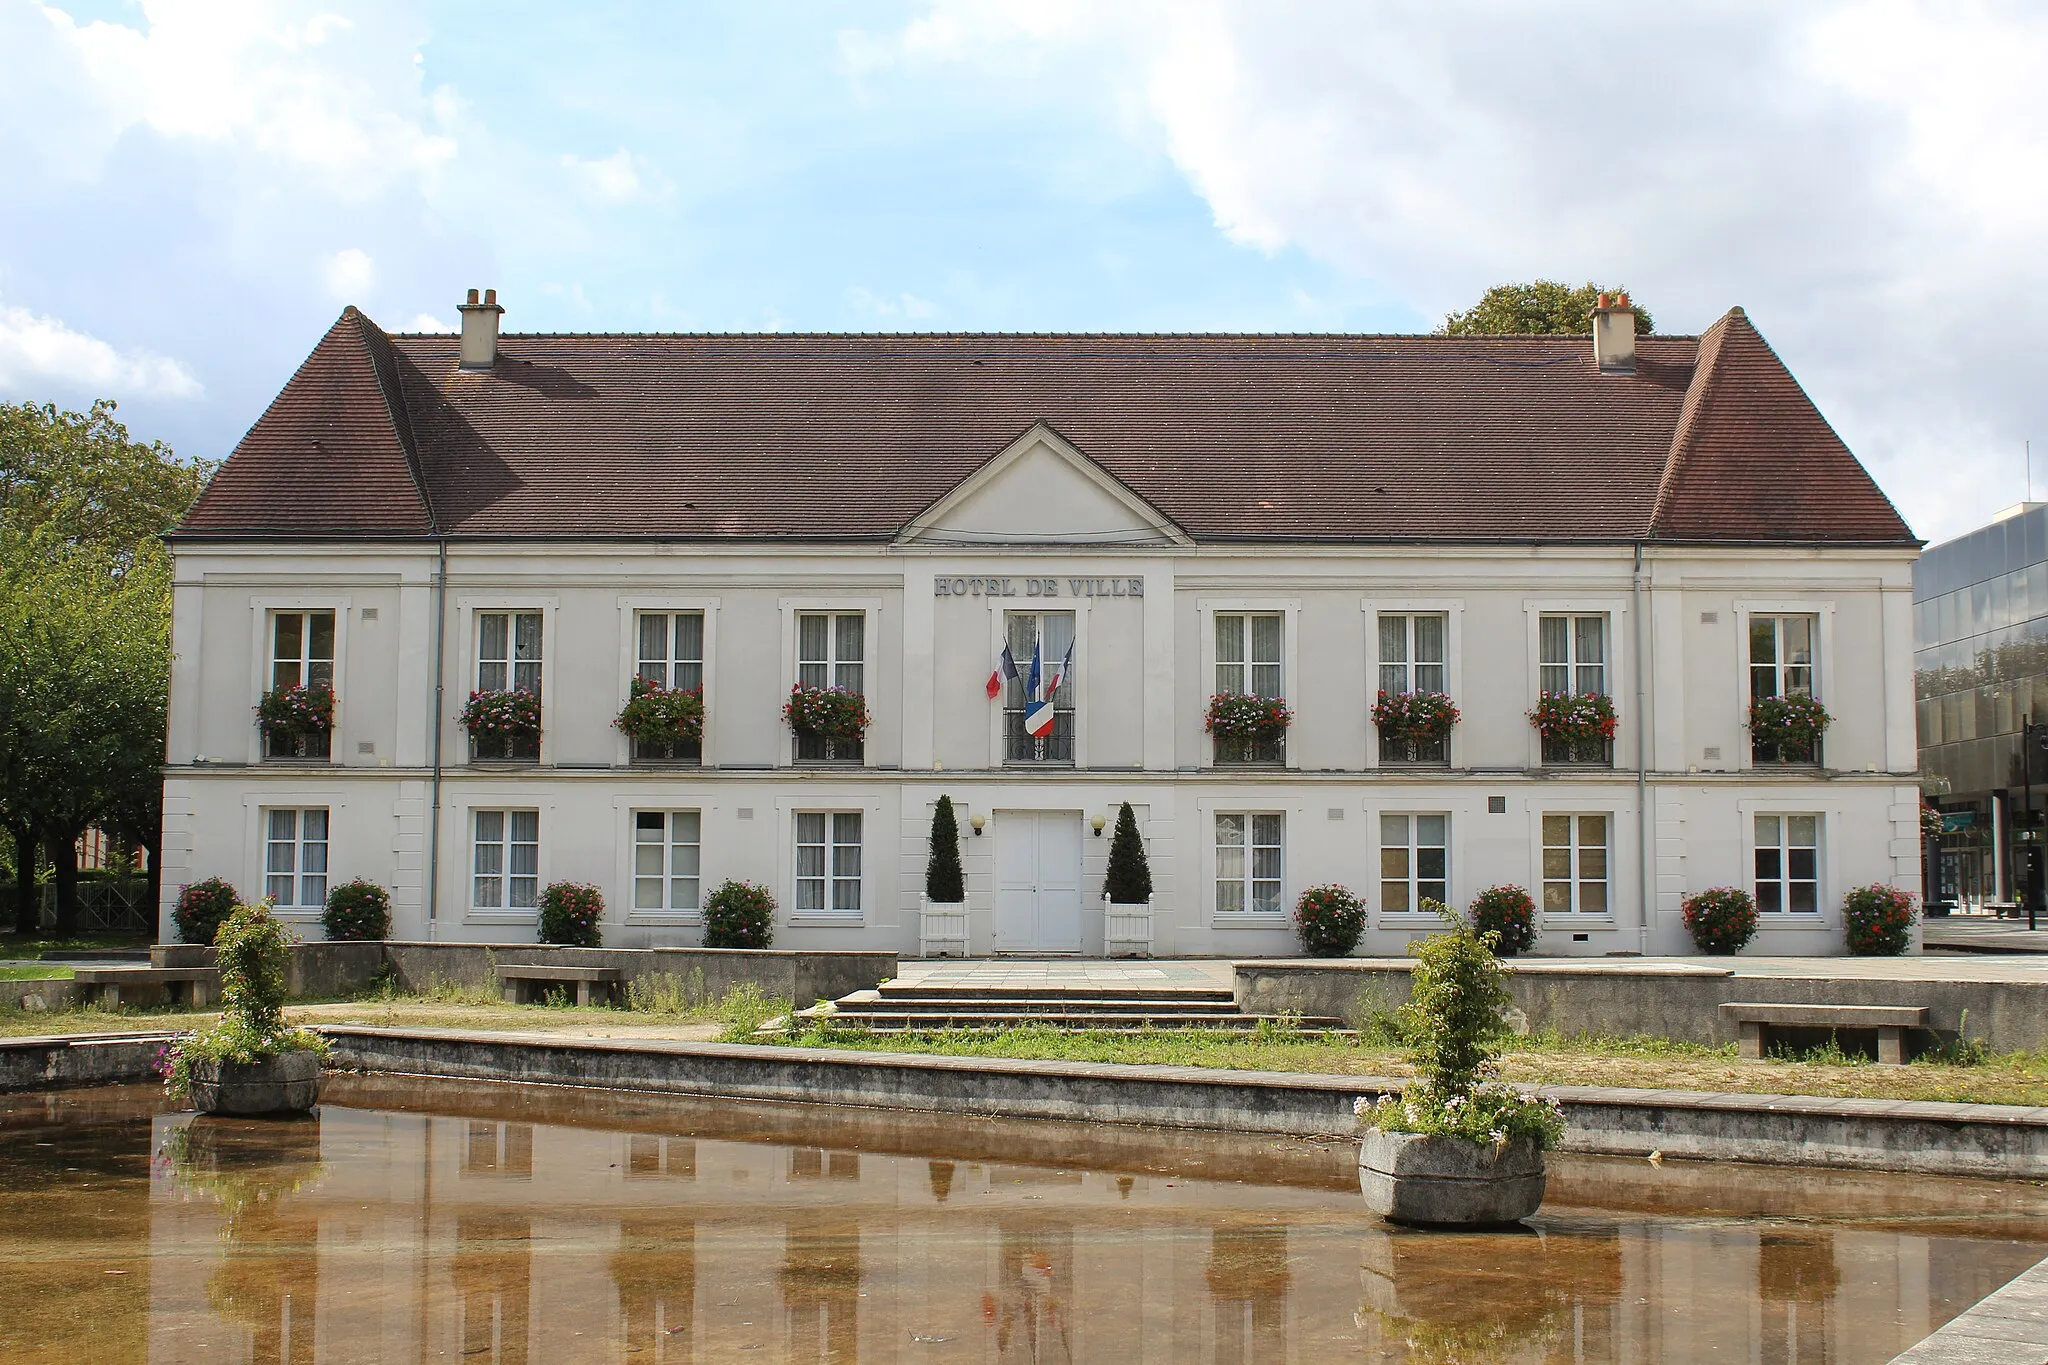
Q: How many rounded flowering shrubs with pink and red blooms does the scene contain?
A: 8